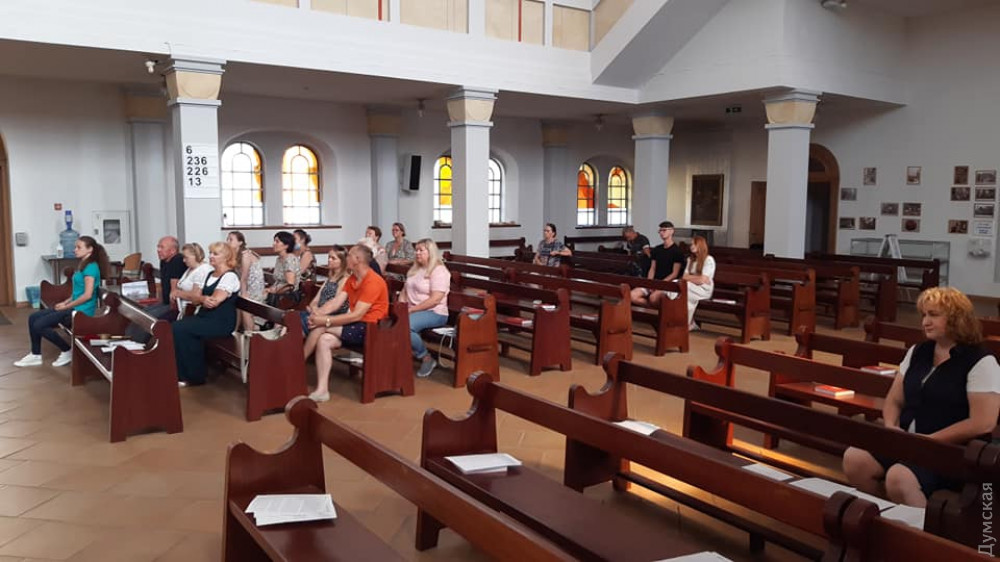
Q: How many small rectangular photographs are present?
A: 14